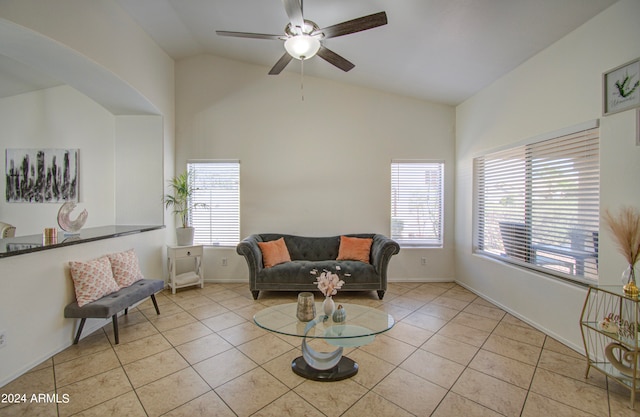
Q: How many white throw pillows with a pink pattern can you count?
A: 2